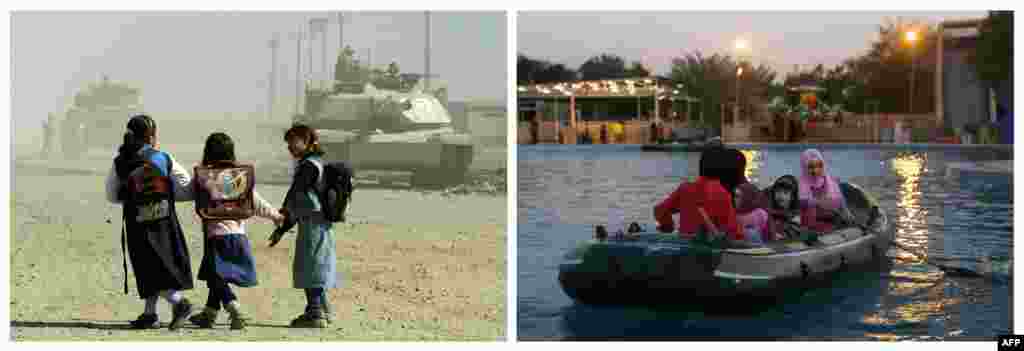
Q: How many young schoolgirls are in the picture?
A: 3